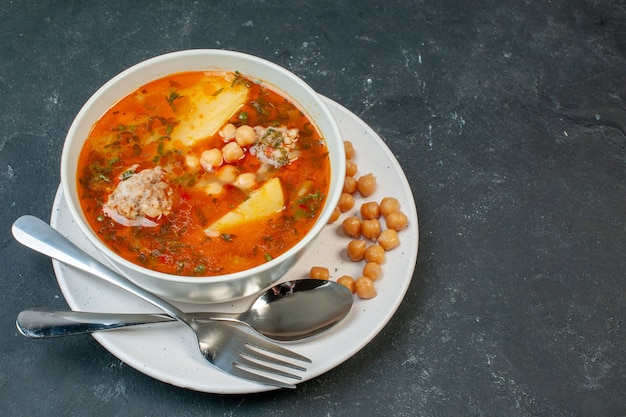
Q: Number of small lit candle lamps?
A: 0